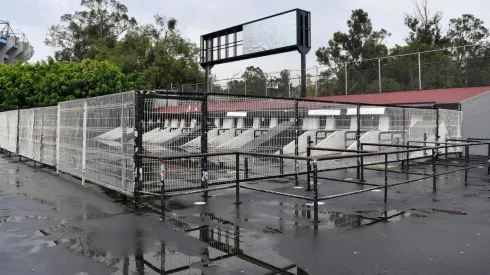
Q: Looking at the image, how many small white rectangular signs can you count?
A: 3